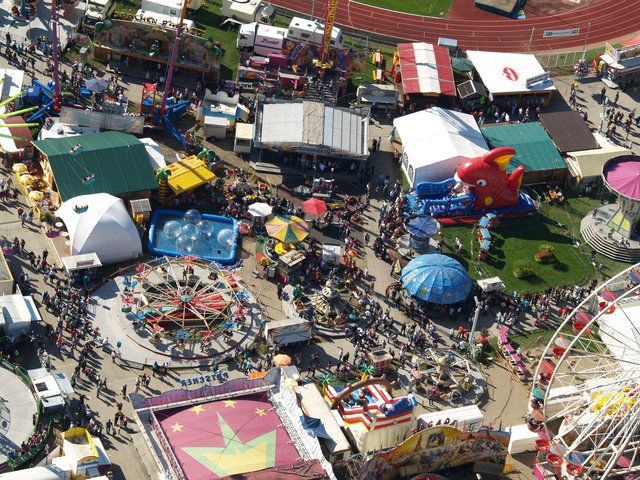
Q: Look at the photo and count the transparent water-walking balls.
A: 6